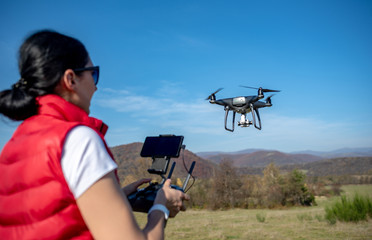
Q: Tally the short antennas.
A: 2